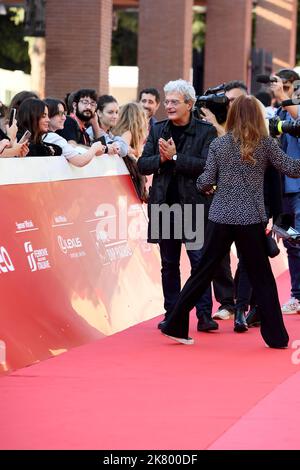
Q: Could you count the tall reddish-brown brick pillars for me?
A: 4